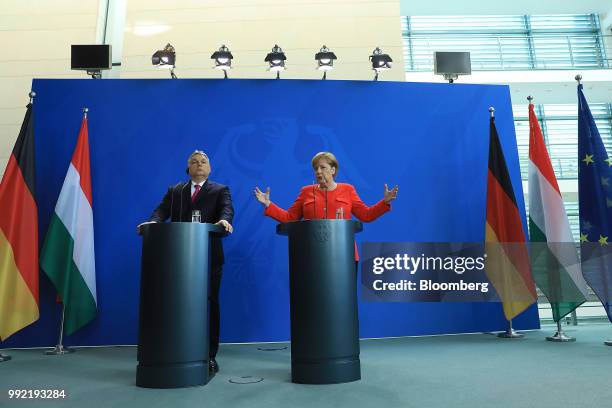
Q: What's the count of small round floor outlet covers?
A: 2